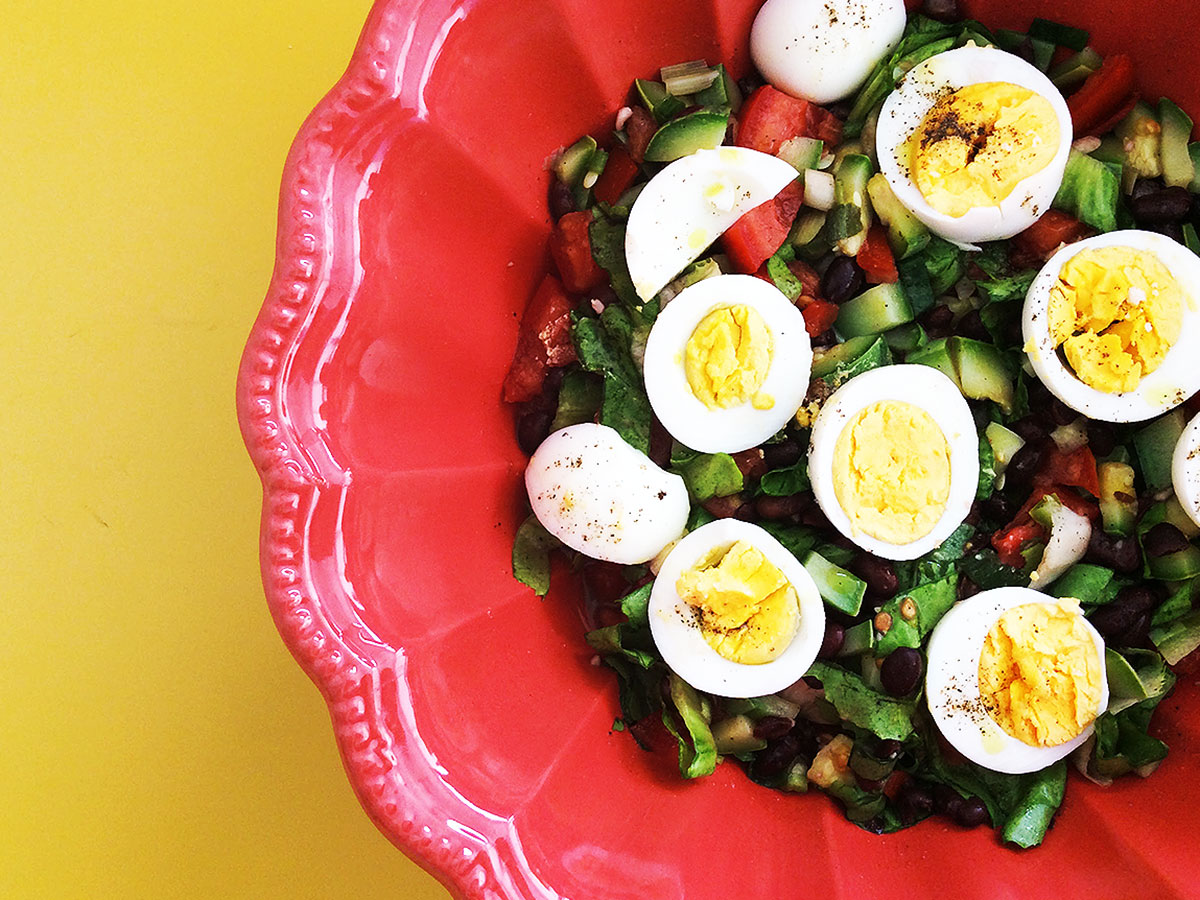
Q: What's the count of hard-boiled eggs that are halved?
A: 6